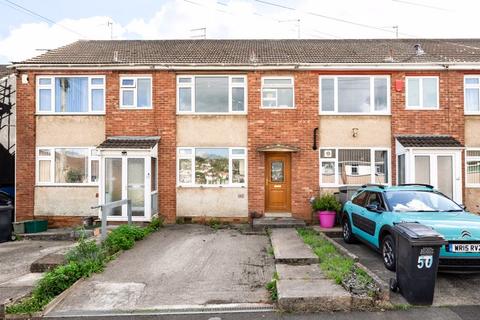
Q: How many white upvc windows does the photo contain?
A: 11